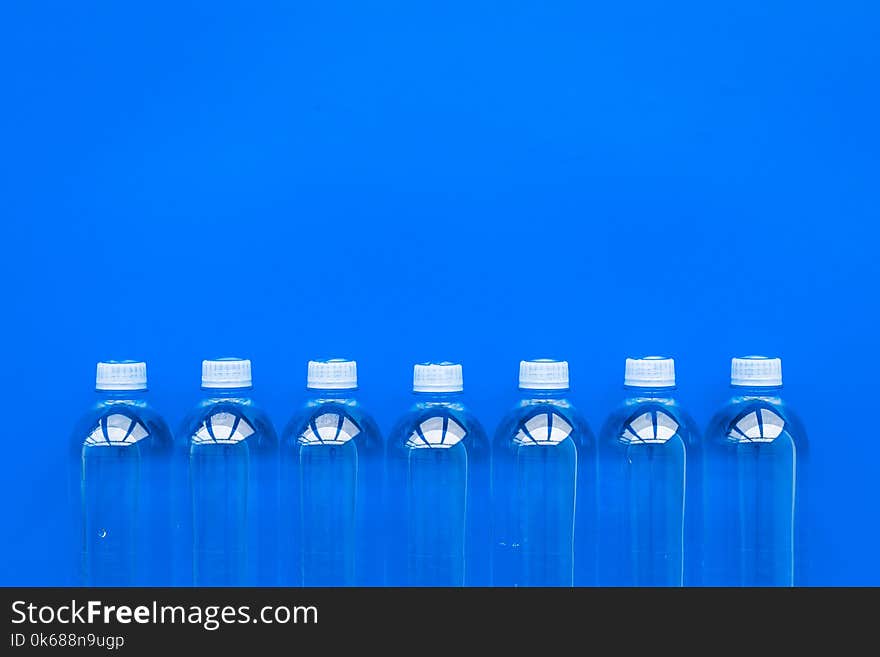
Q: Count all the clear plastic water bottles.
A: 7